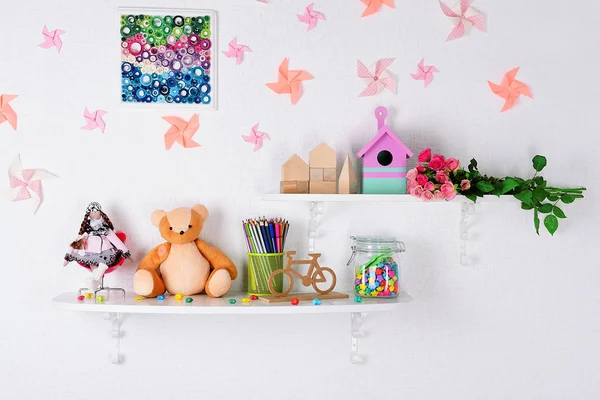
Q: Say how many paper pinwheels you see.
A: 14